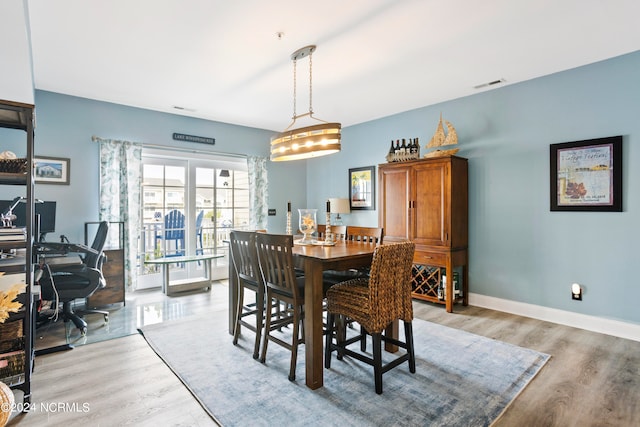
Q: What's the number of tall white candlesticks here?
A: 2